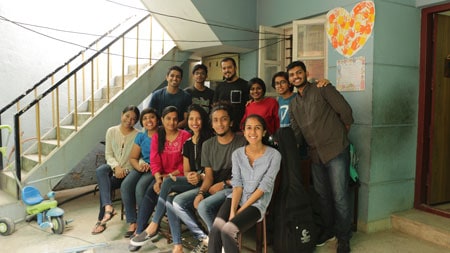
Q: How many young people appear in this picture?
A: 12